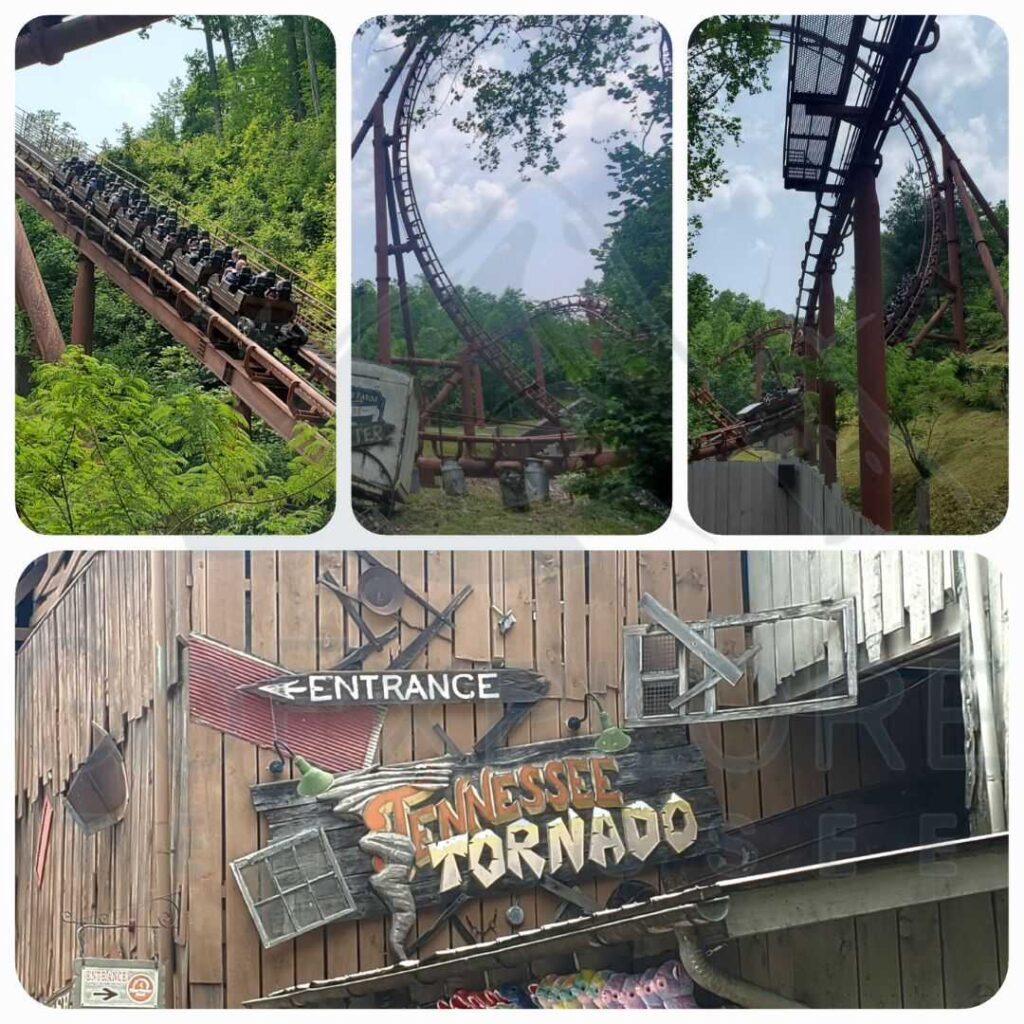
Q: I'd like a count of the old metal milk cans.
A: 3